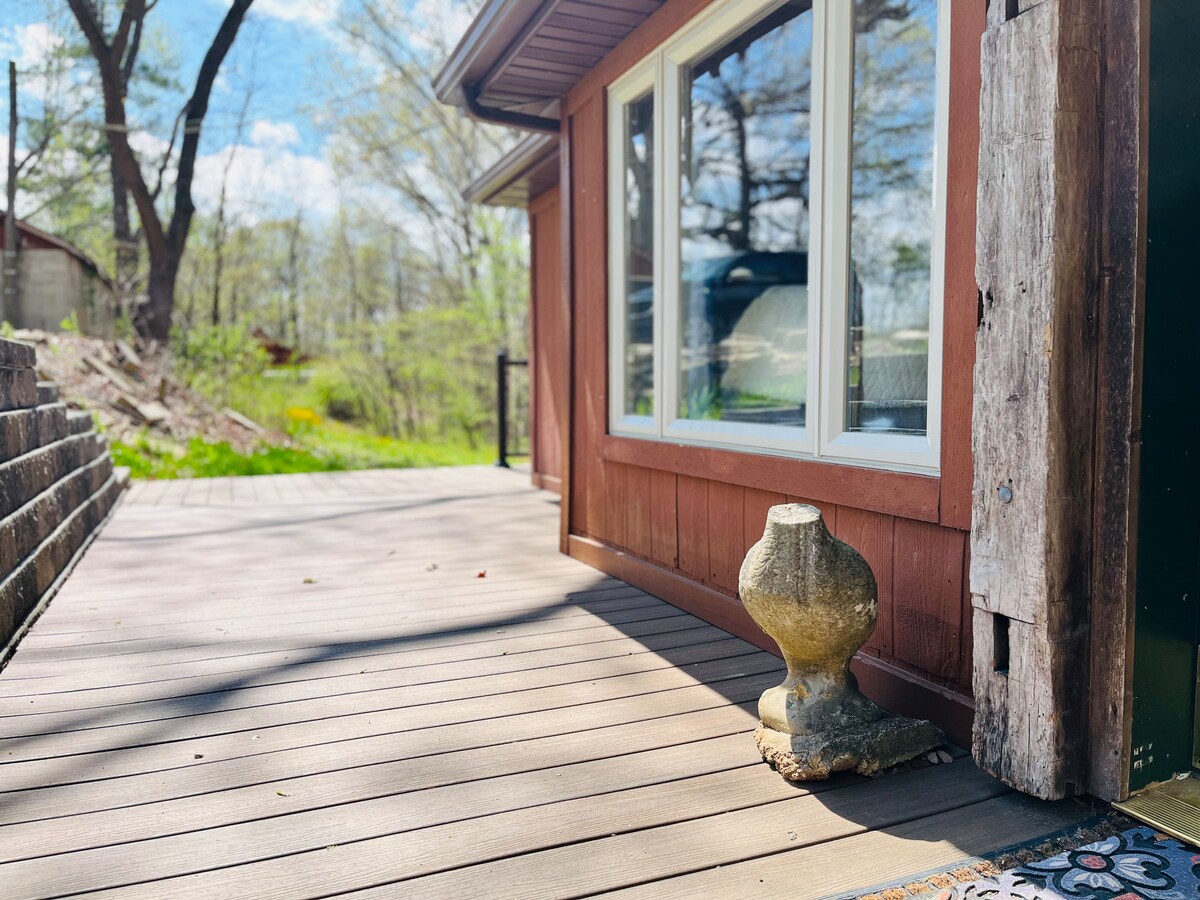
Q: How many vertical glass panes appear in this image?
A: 3